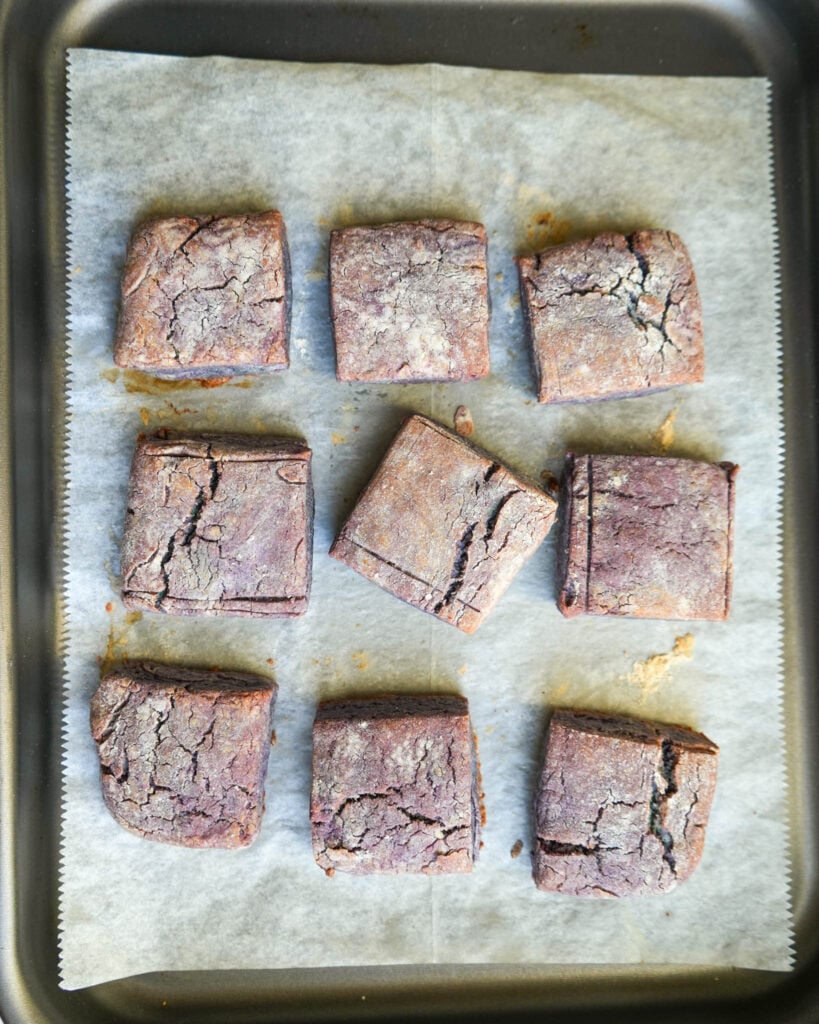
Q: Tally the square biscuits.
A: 9